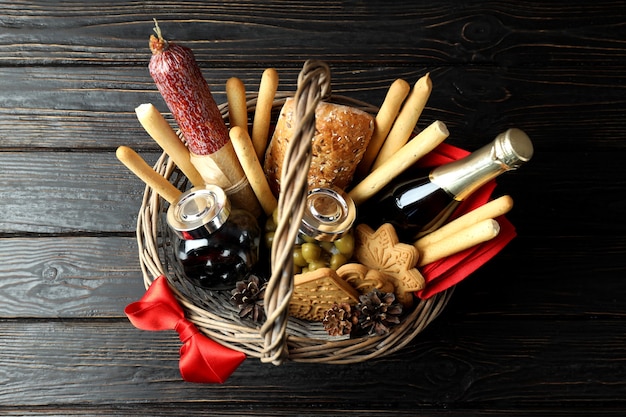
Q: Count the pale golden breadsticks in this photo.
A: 10